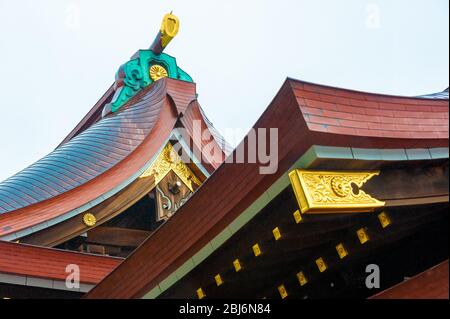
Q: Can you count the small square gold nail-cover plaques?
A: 12